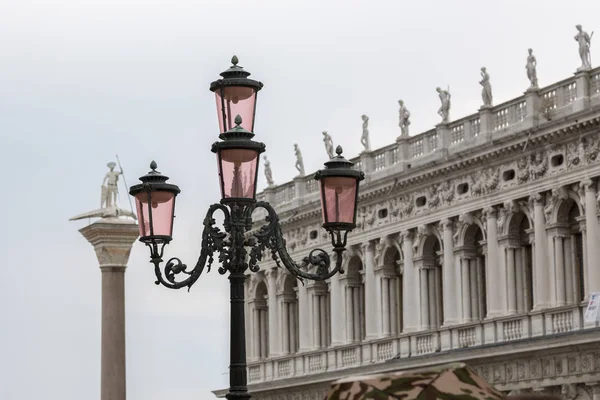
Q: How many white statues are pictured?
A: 10